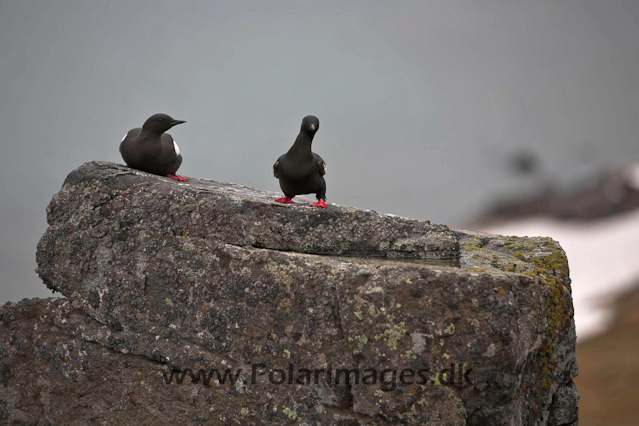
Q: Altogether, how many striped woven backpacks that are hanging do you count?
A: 0